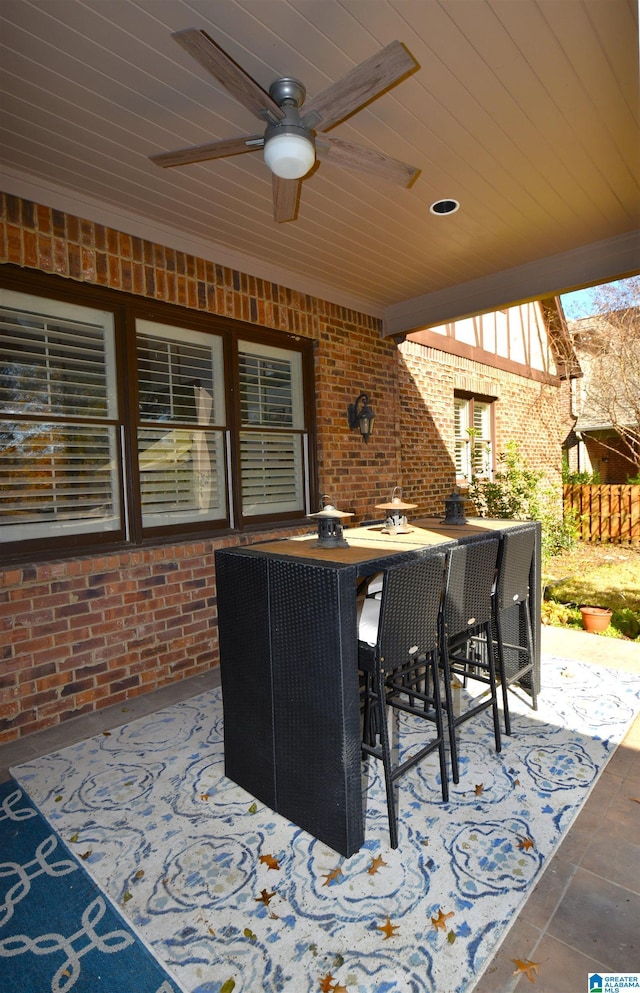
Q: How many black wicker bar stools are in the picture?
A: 3